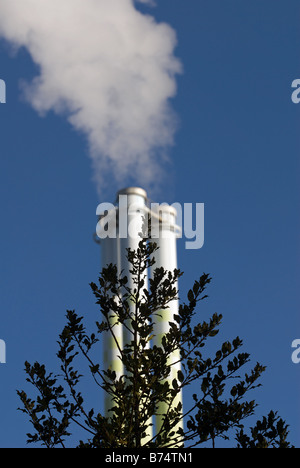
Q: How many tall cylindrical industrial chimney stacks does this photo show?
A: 3